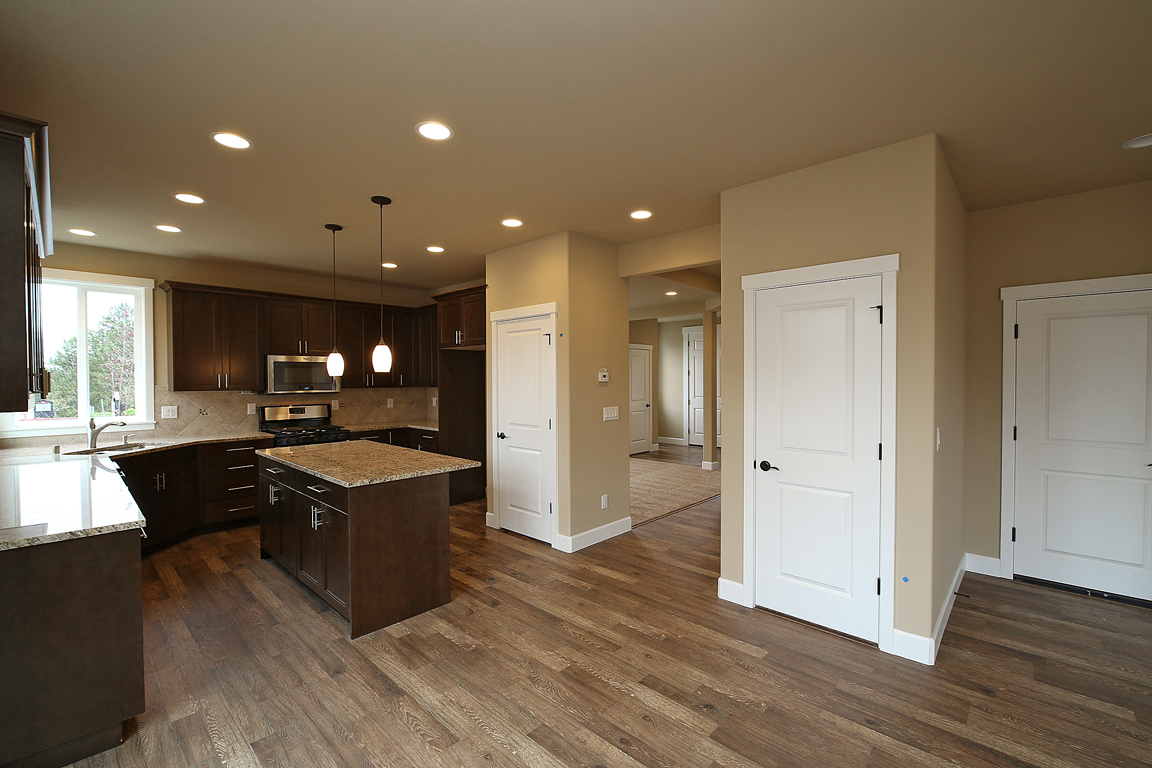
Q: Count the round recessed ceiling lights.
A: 11